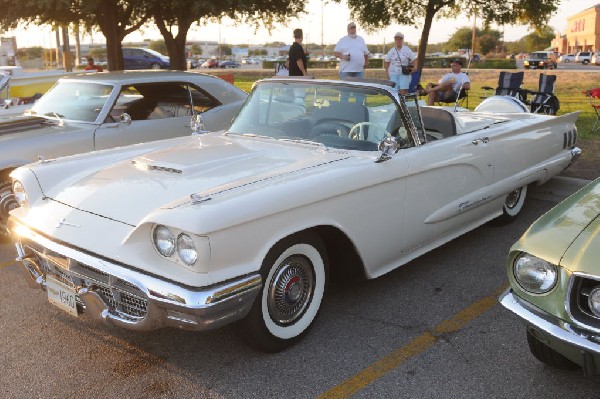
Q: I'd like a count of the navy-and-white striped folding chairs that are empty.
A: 2